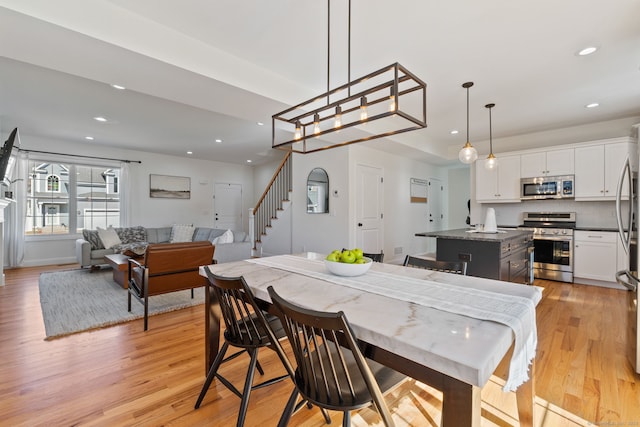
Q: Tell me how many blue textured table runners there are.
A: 0